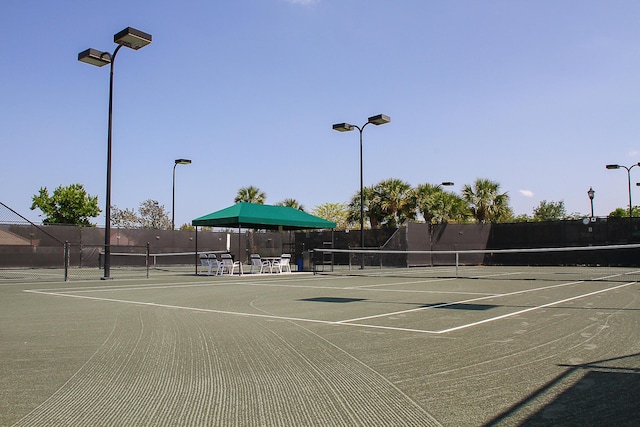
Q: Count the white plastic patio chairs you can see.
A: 5